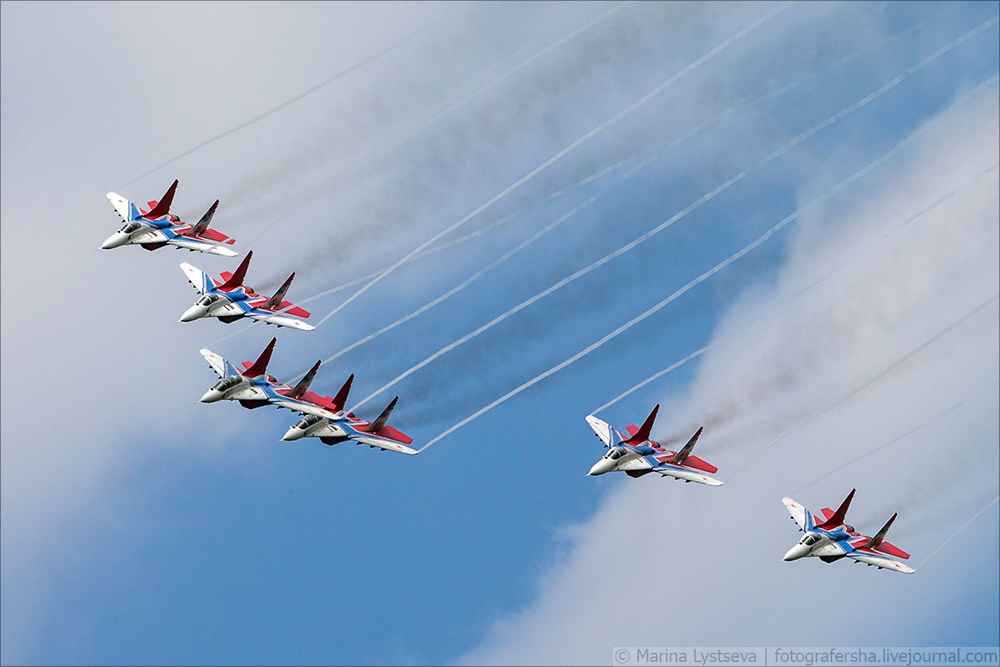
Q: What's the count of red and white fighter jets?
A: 6